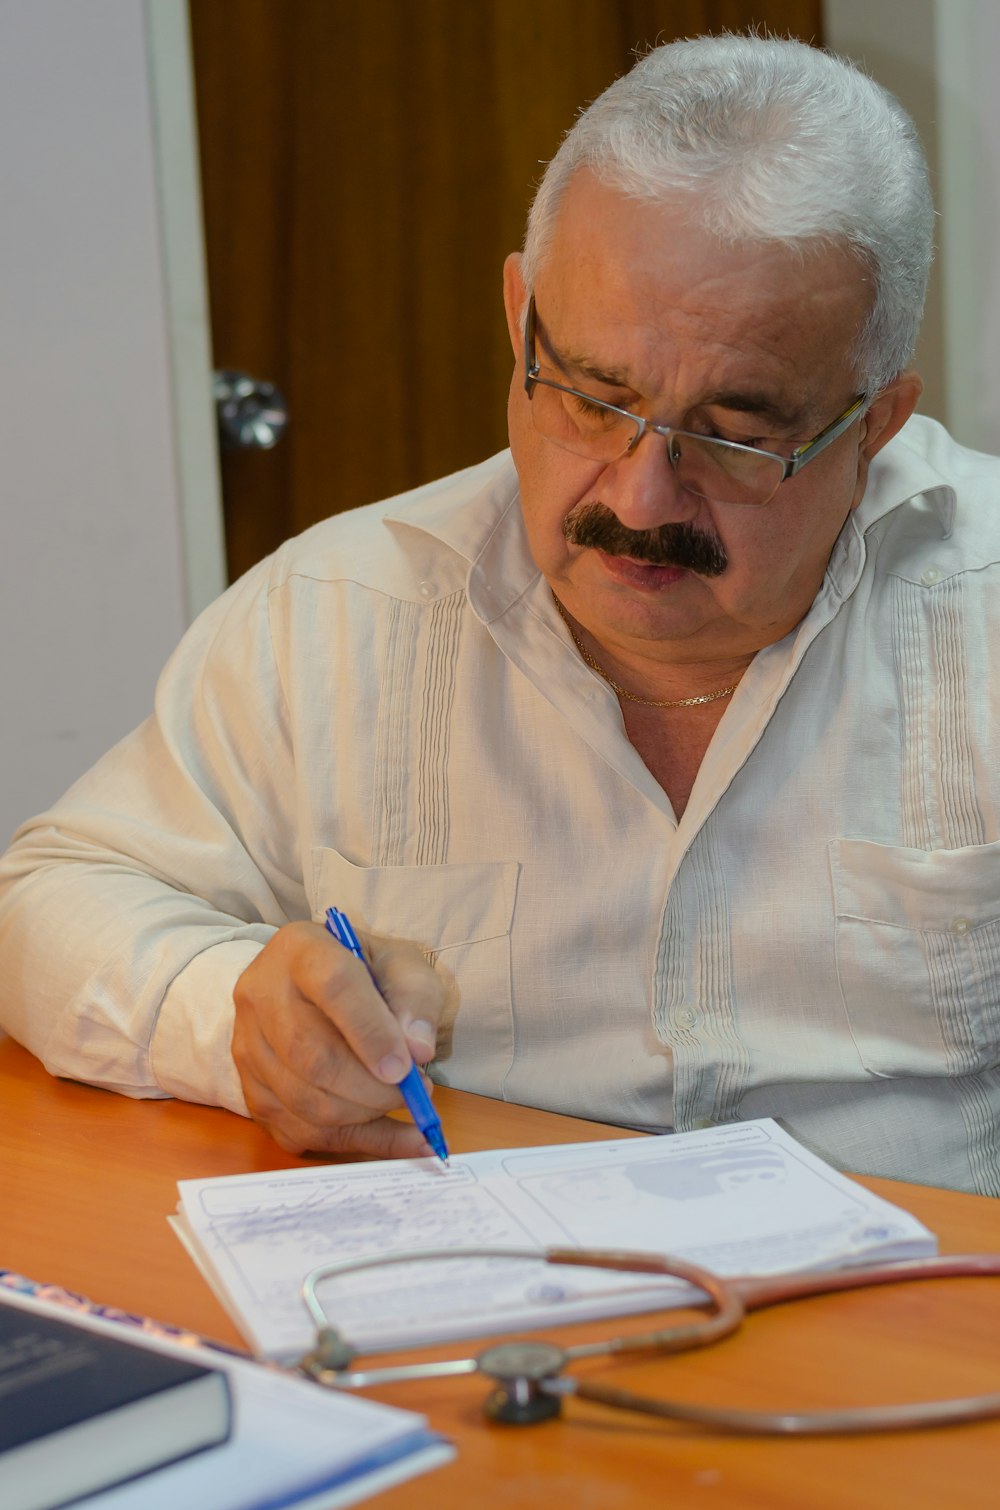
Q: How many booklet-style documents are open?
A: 1